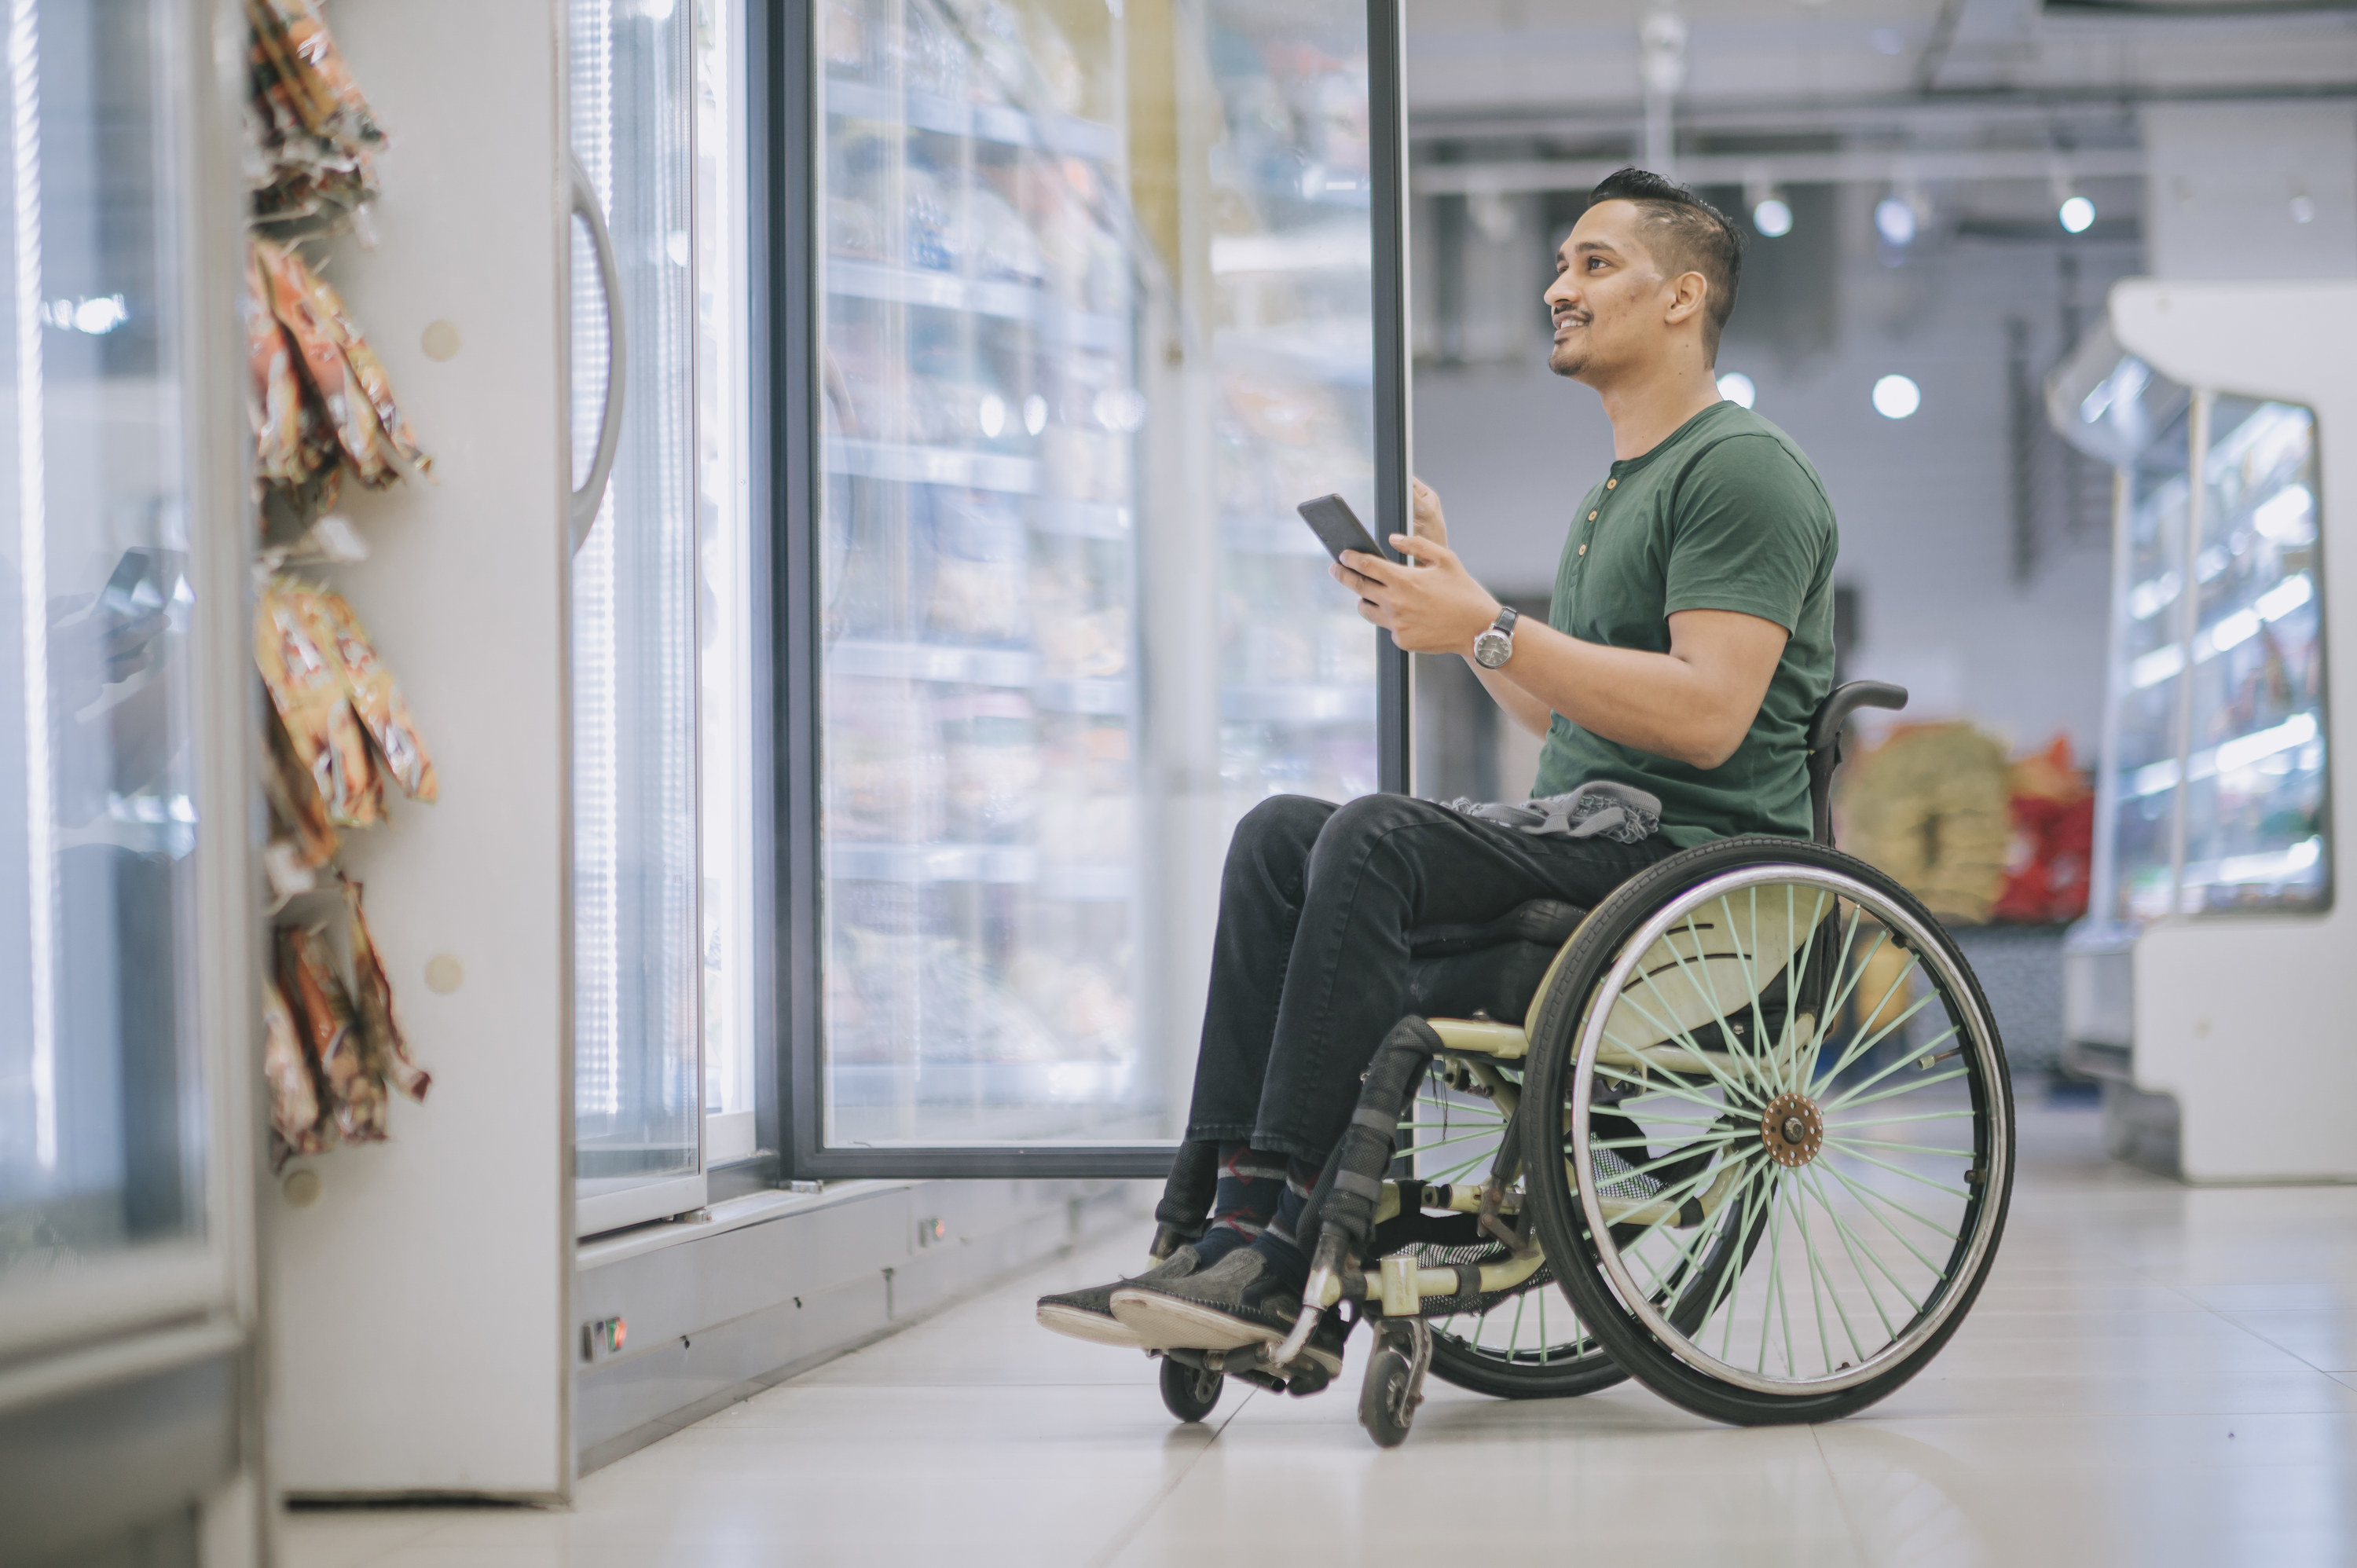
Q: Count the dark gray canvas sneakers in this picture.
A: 2